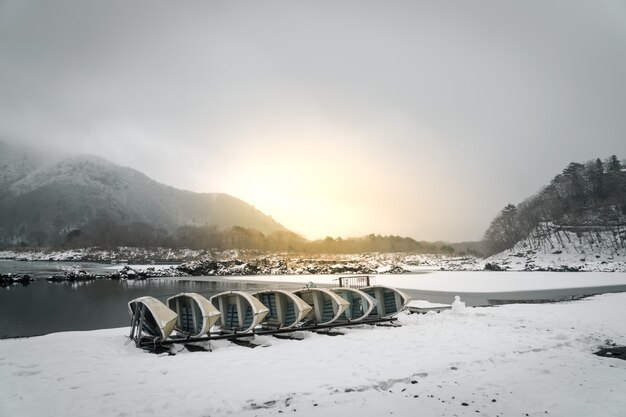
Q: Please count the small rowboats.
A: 7